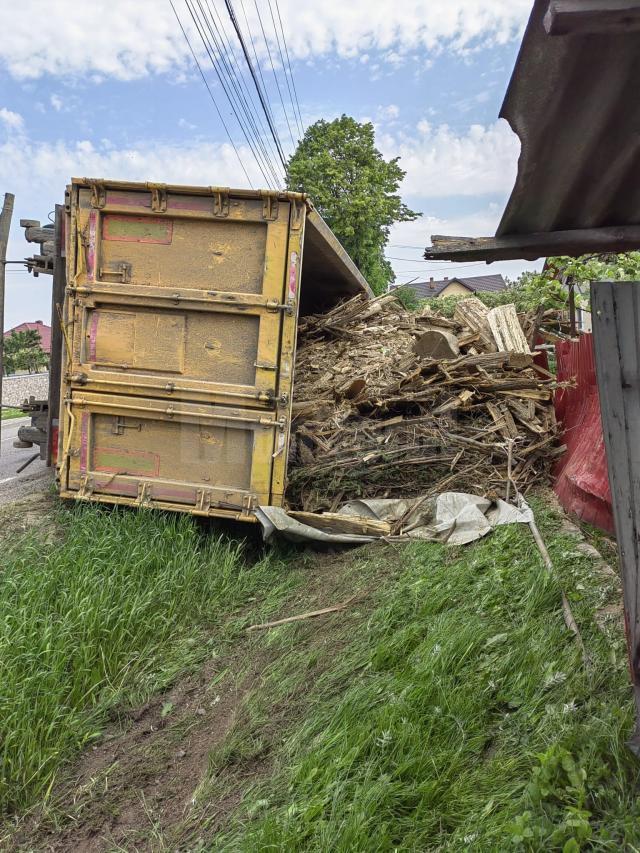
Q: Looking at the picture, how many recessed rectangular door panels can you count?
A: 3